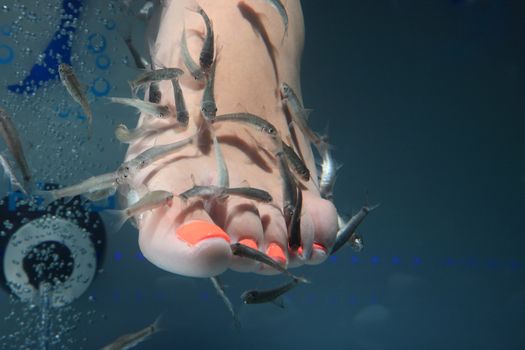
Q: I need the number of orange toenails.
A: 5